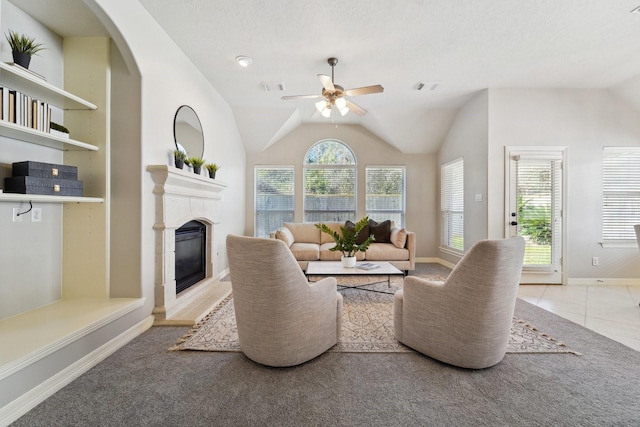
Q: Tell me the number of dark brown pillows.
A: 2